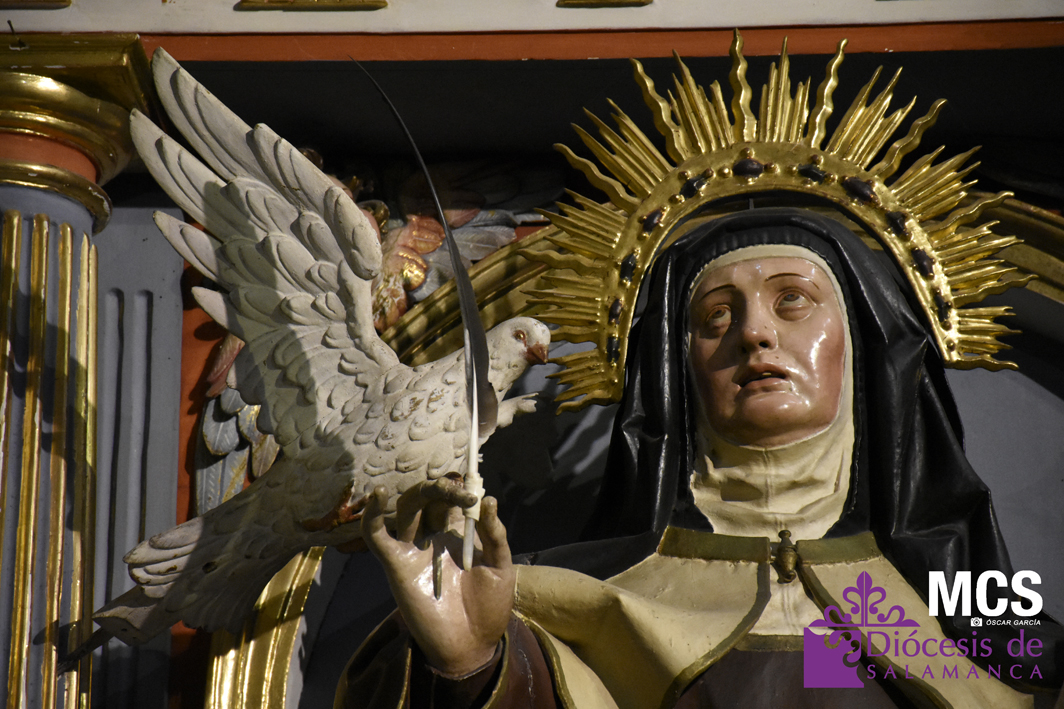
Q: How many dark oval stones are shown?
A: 11